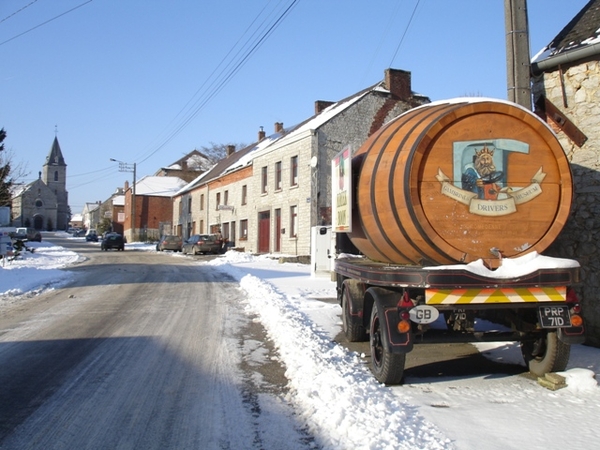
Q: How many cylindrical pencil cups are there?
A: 0